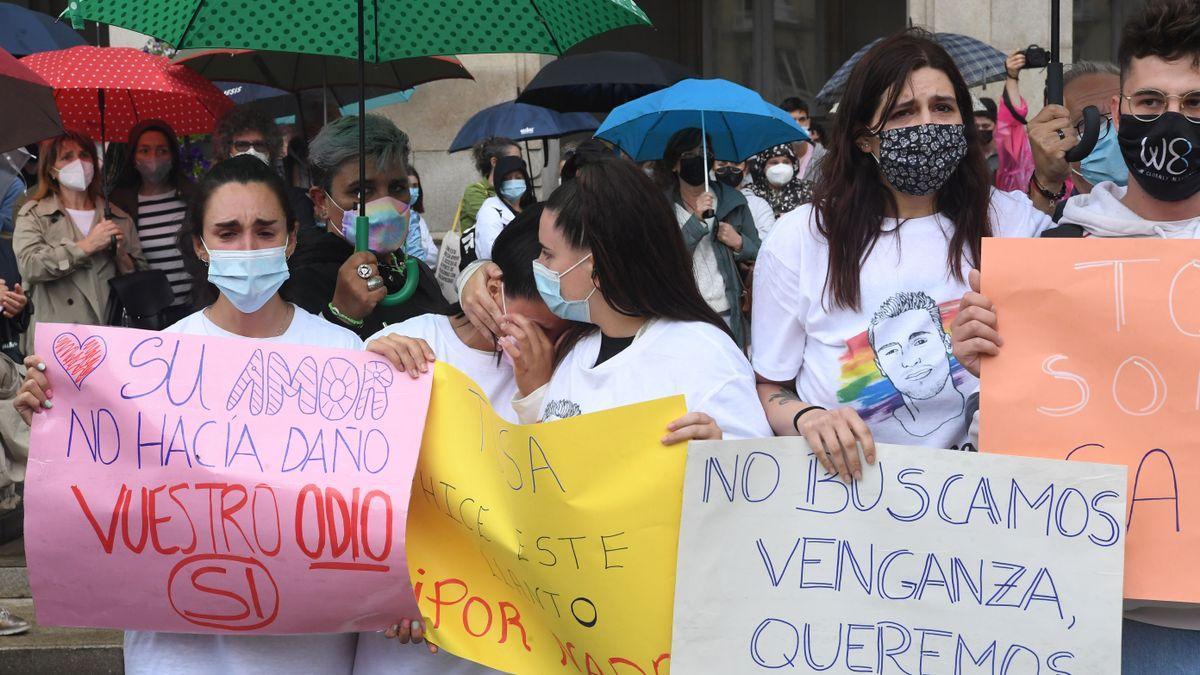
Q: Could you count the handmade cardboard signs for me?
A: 4